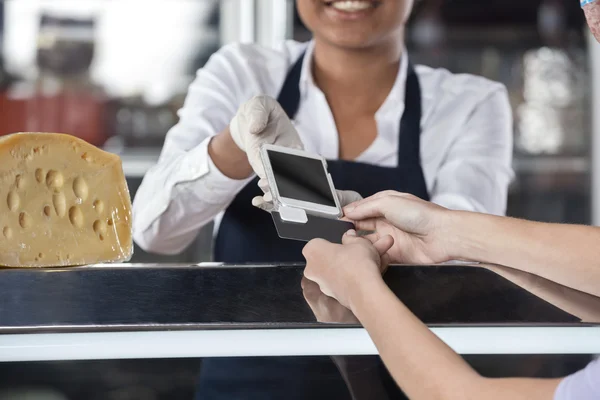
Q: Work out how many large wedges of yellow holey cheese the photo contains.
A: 1